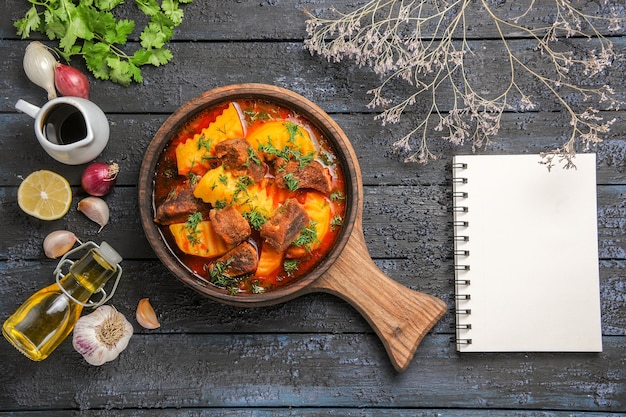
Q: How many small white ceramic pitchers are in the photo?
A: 1